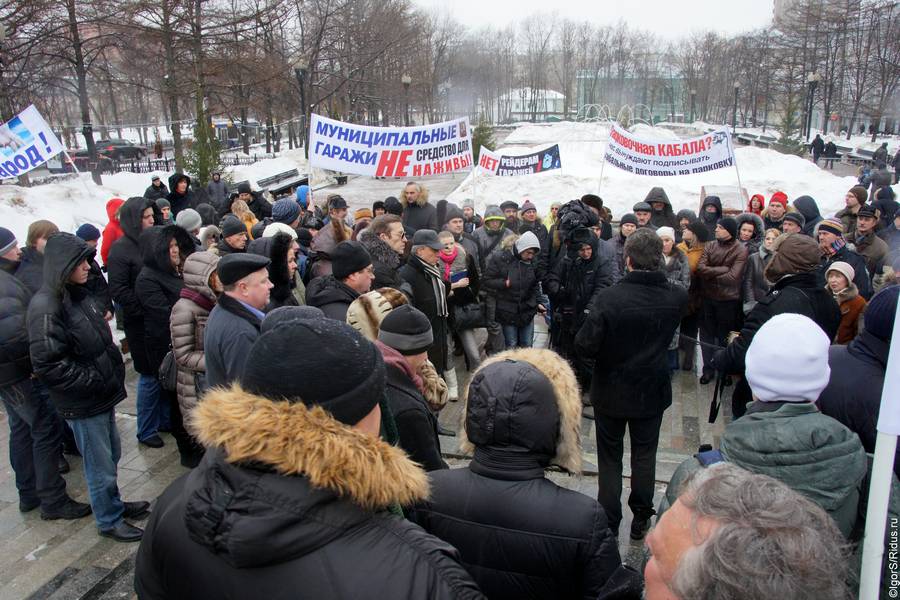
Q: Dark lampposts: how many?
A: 5